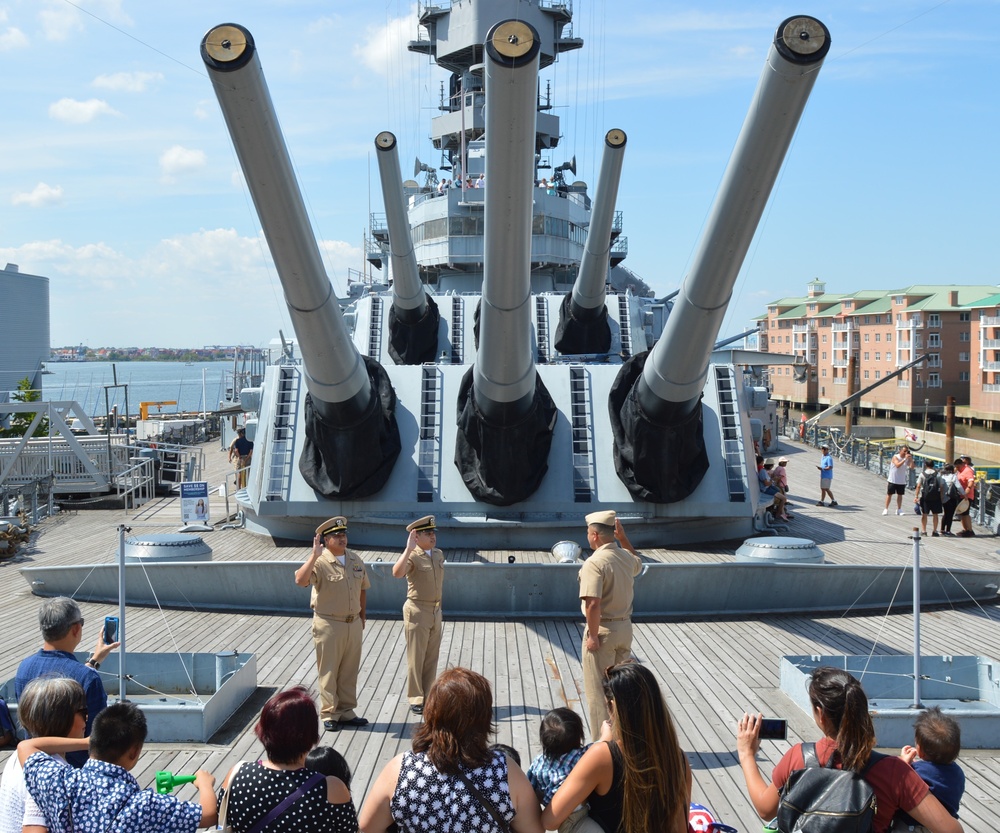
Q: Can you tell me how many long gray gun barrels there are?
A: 5